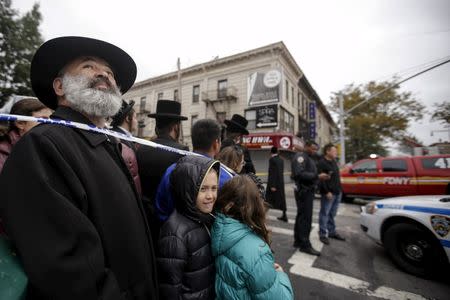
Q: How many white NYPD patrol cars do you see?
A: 1